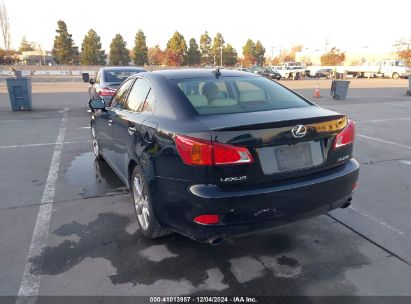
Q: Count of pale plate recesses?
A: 1